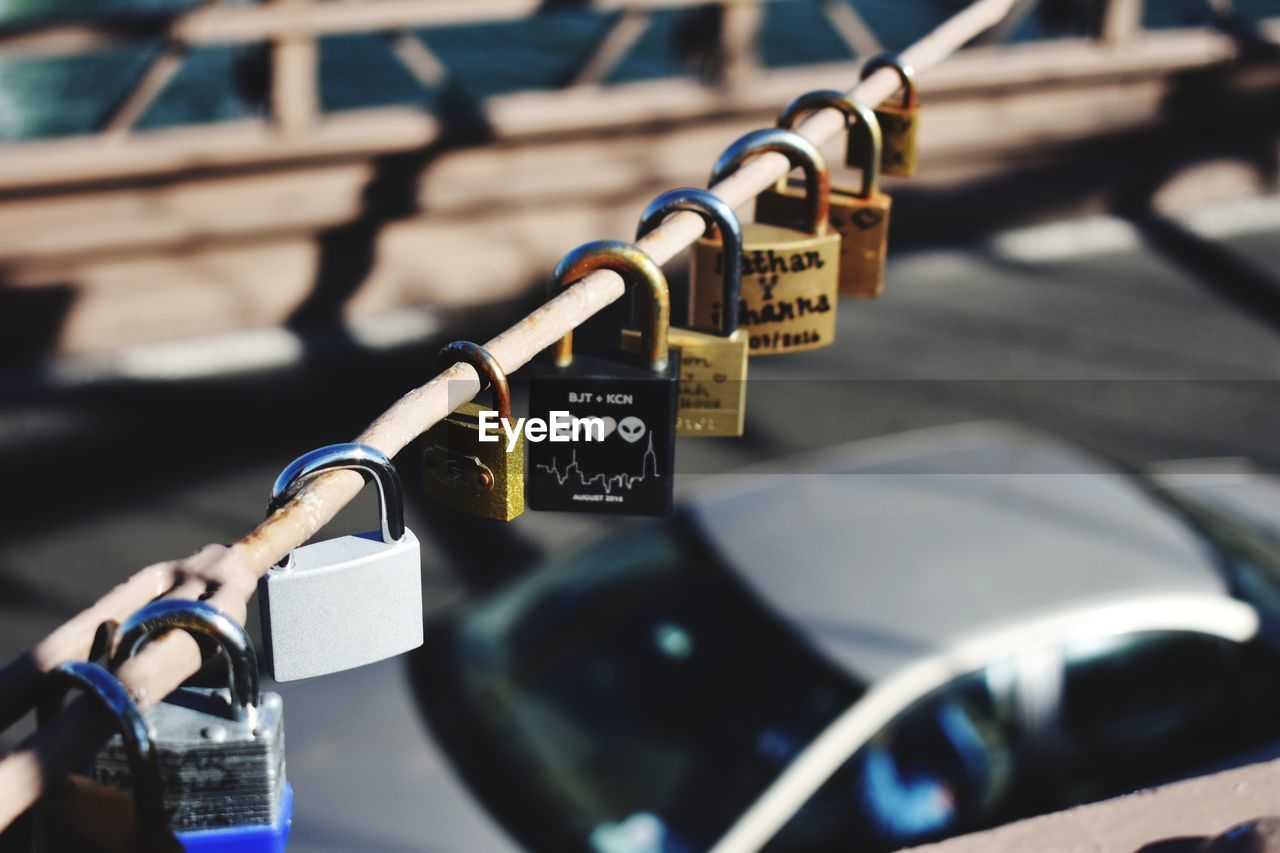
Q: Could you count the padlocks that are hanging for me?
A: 9